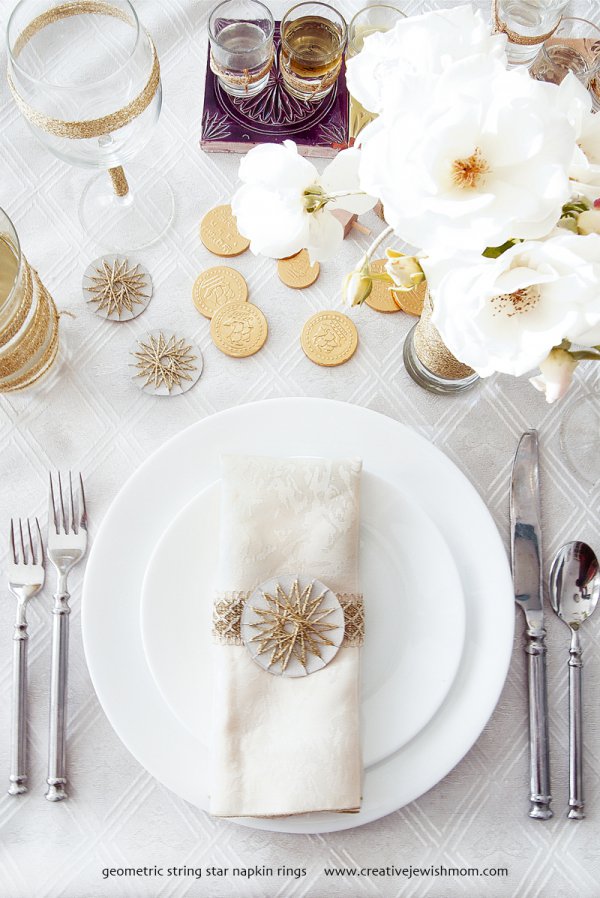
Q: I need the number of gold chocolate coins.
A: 7